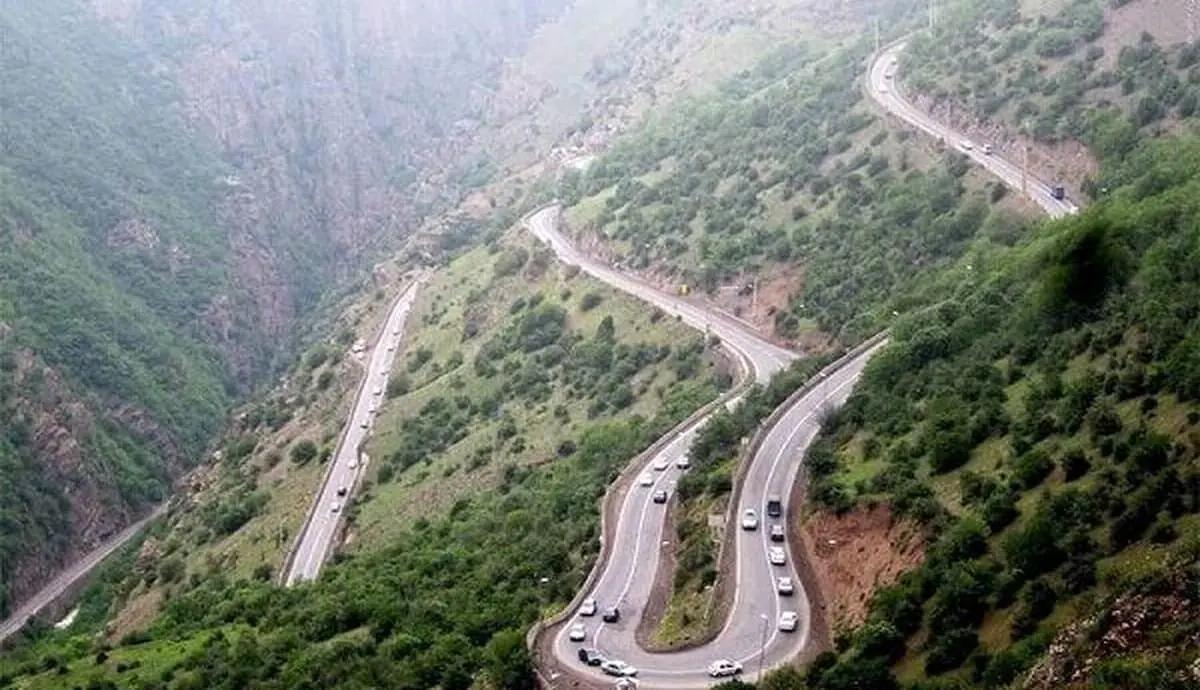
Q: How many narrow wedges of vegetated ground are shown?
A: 1